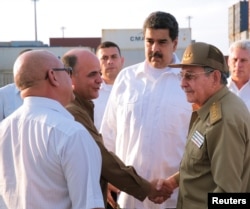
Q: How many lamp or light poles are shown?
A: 3